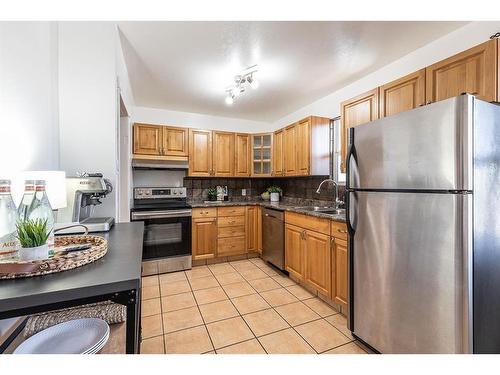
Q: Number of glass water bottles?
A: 3